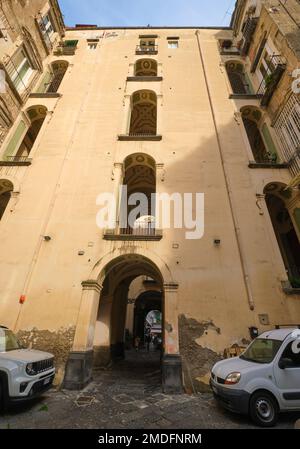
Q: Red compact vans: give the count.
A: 0